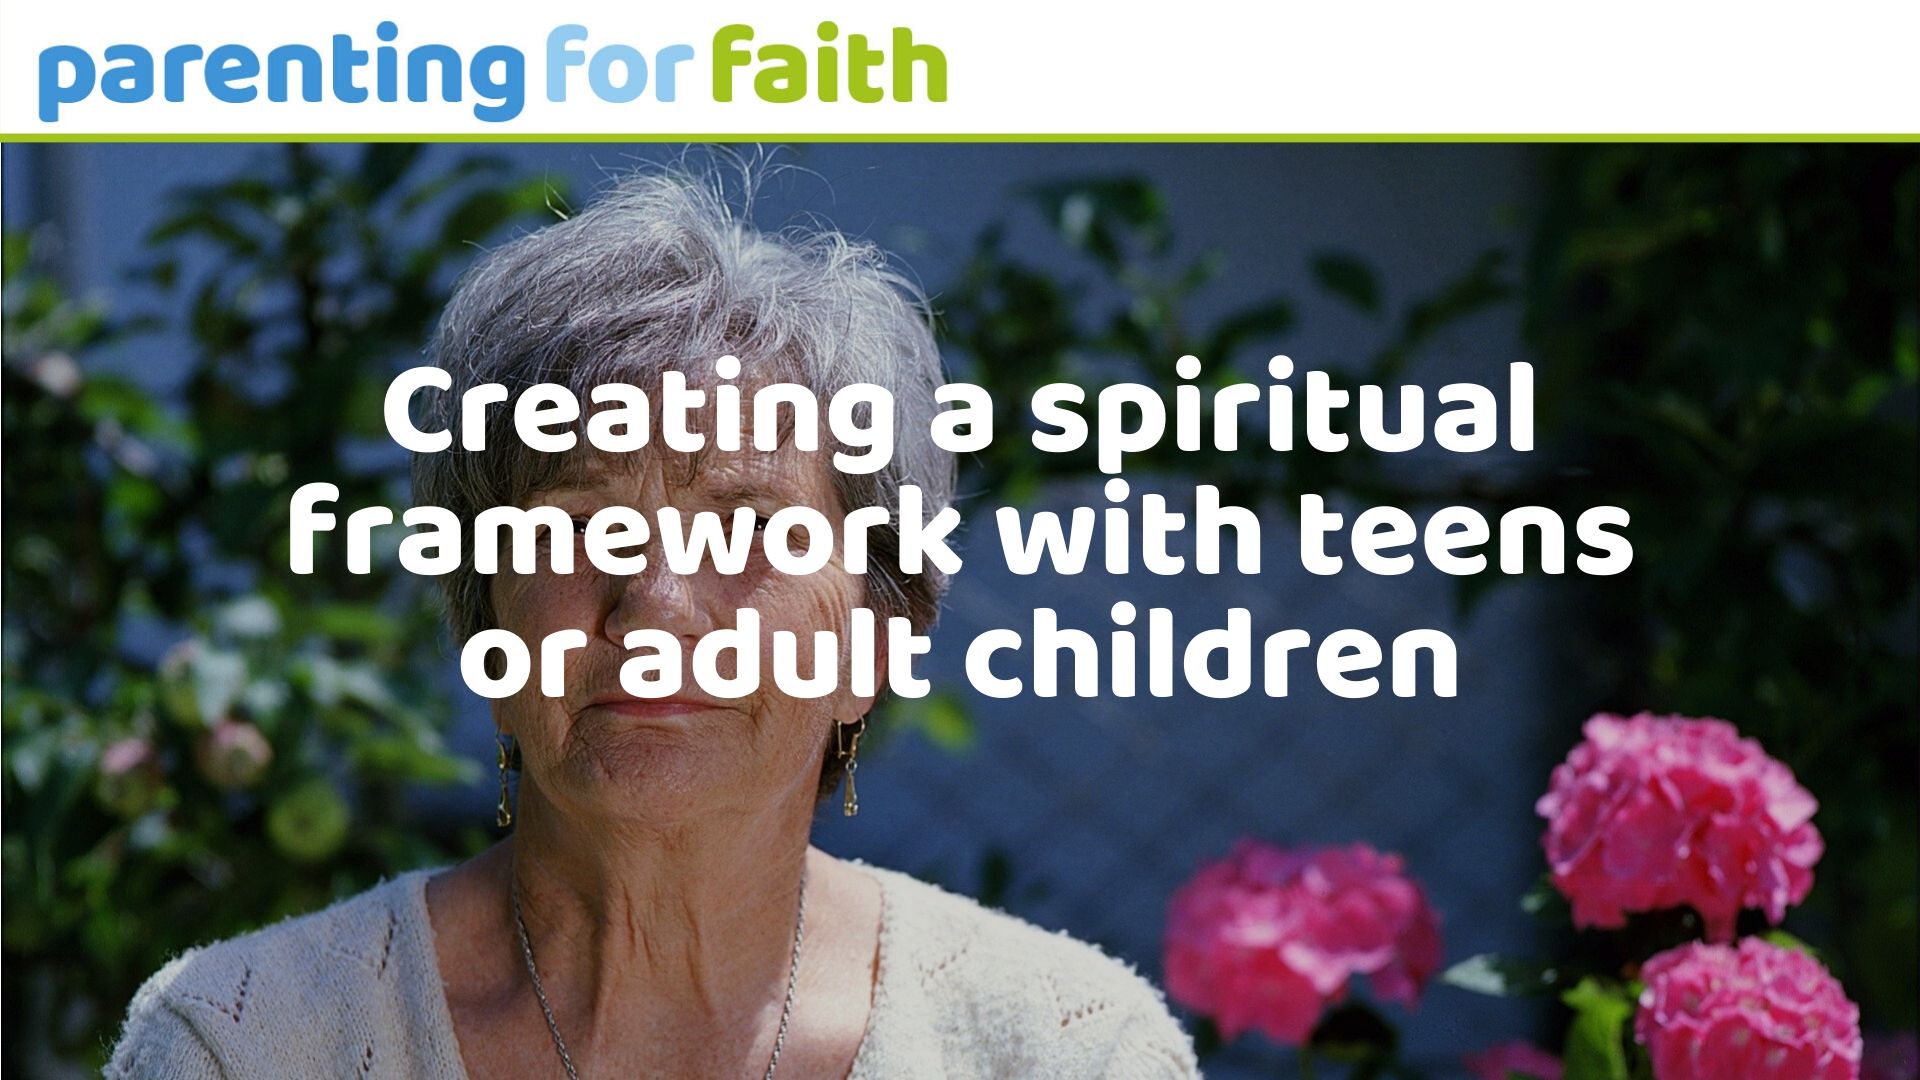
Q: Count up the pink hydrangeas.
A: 3